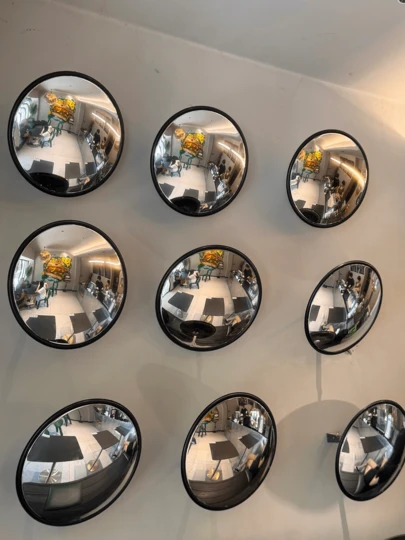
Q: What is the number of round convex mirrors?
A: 9